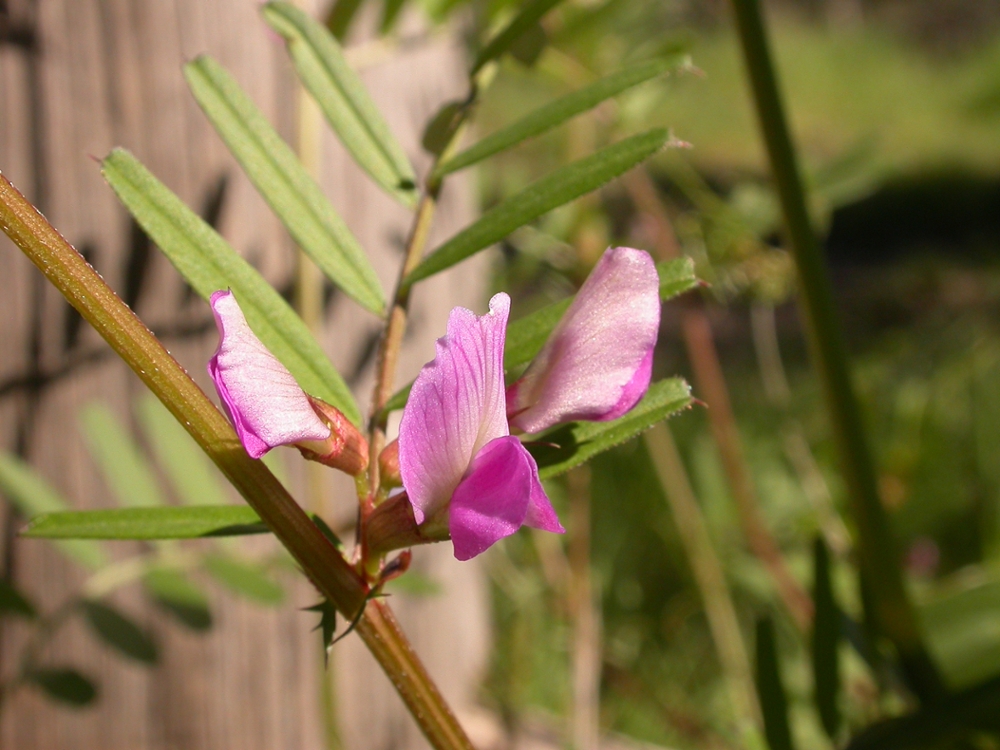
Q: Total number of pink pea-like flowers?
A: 3